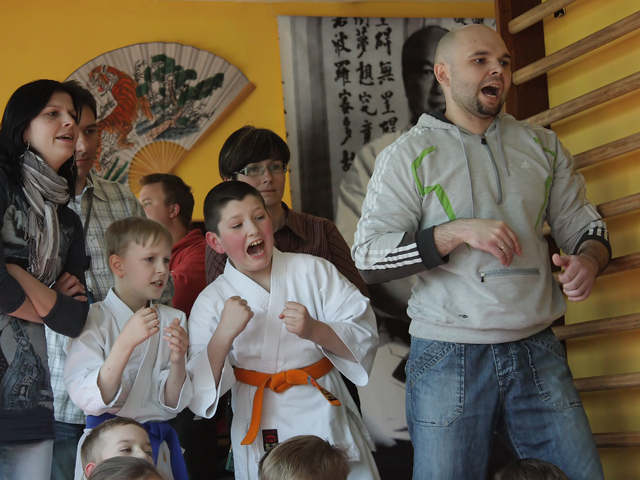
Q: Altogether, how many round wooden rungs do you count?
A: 9